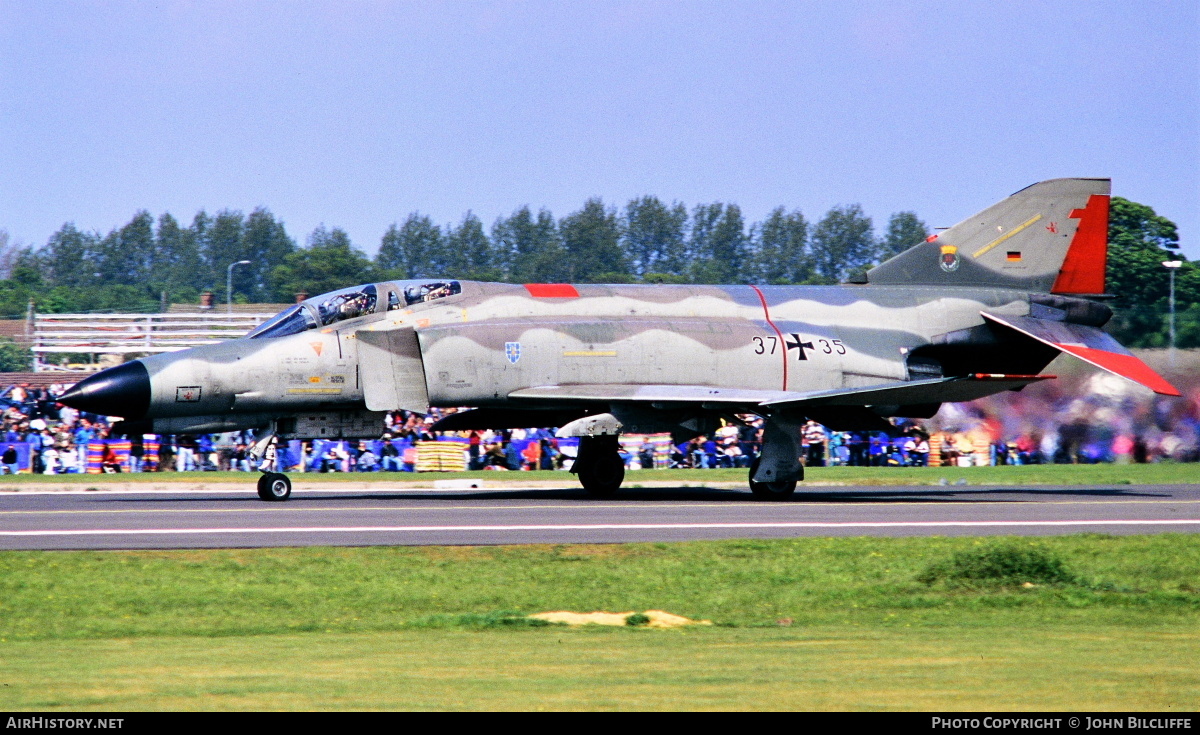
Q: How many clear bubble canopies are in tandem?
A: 2